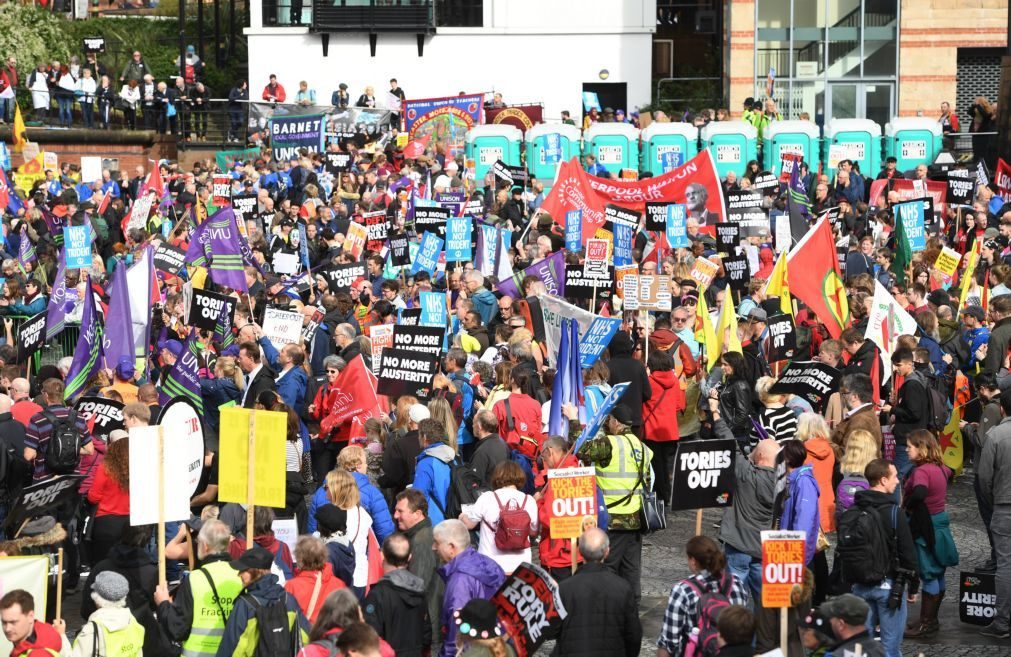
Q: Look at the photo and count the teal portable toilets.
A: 8